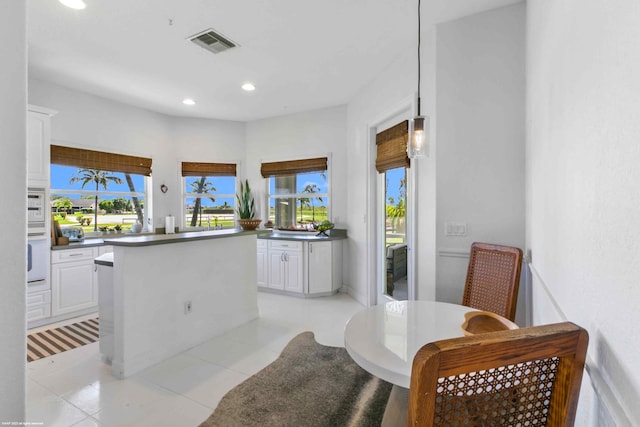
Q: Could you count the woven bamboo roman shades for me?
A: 4